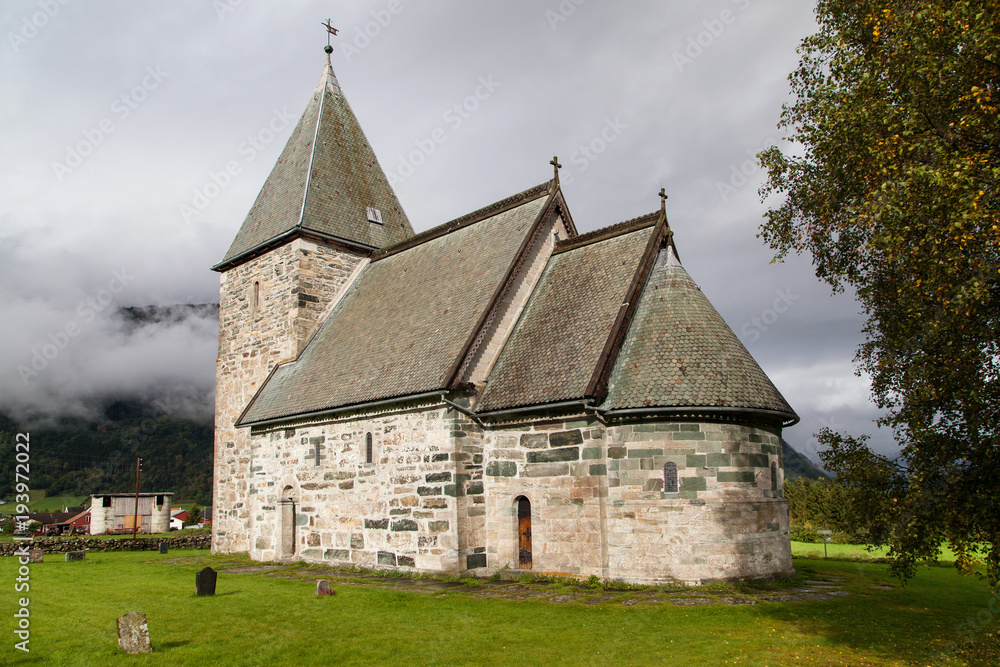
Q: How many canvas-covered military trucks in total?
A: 0